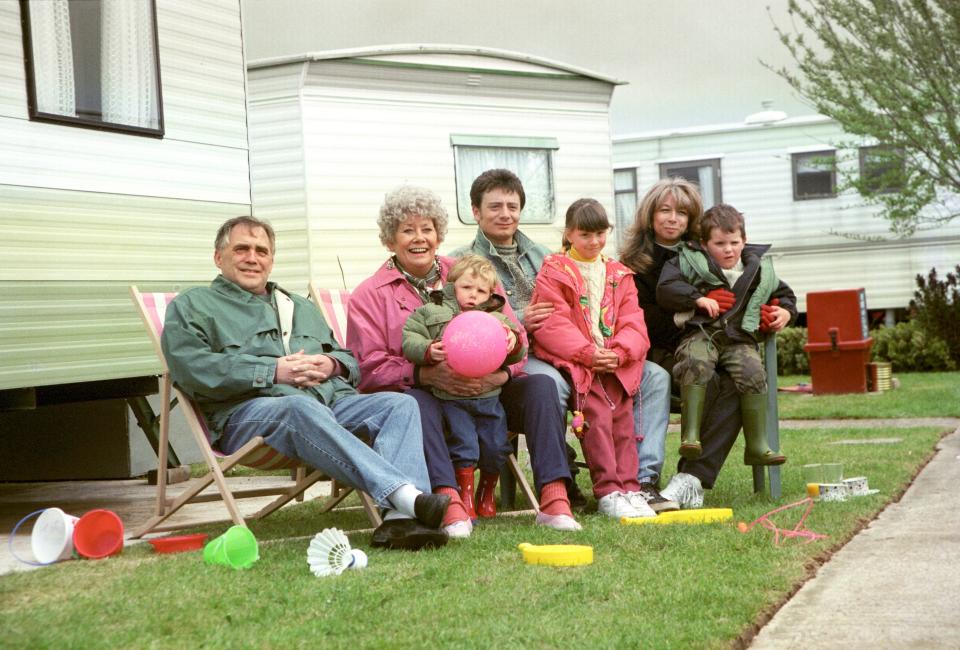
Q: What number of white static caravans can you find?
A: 3